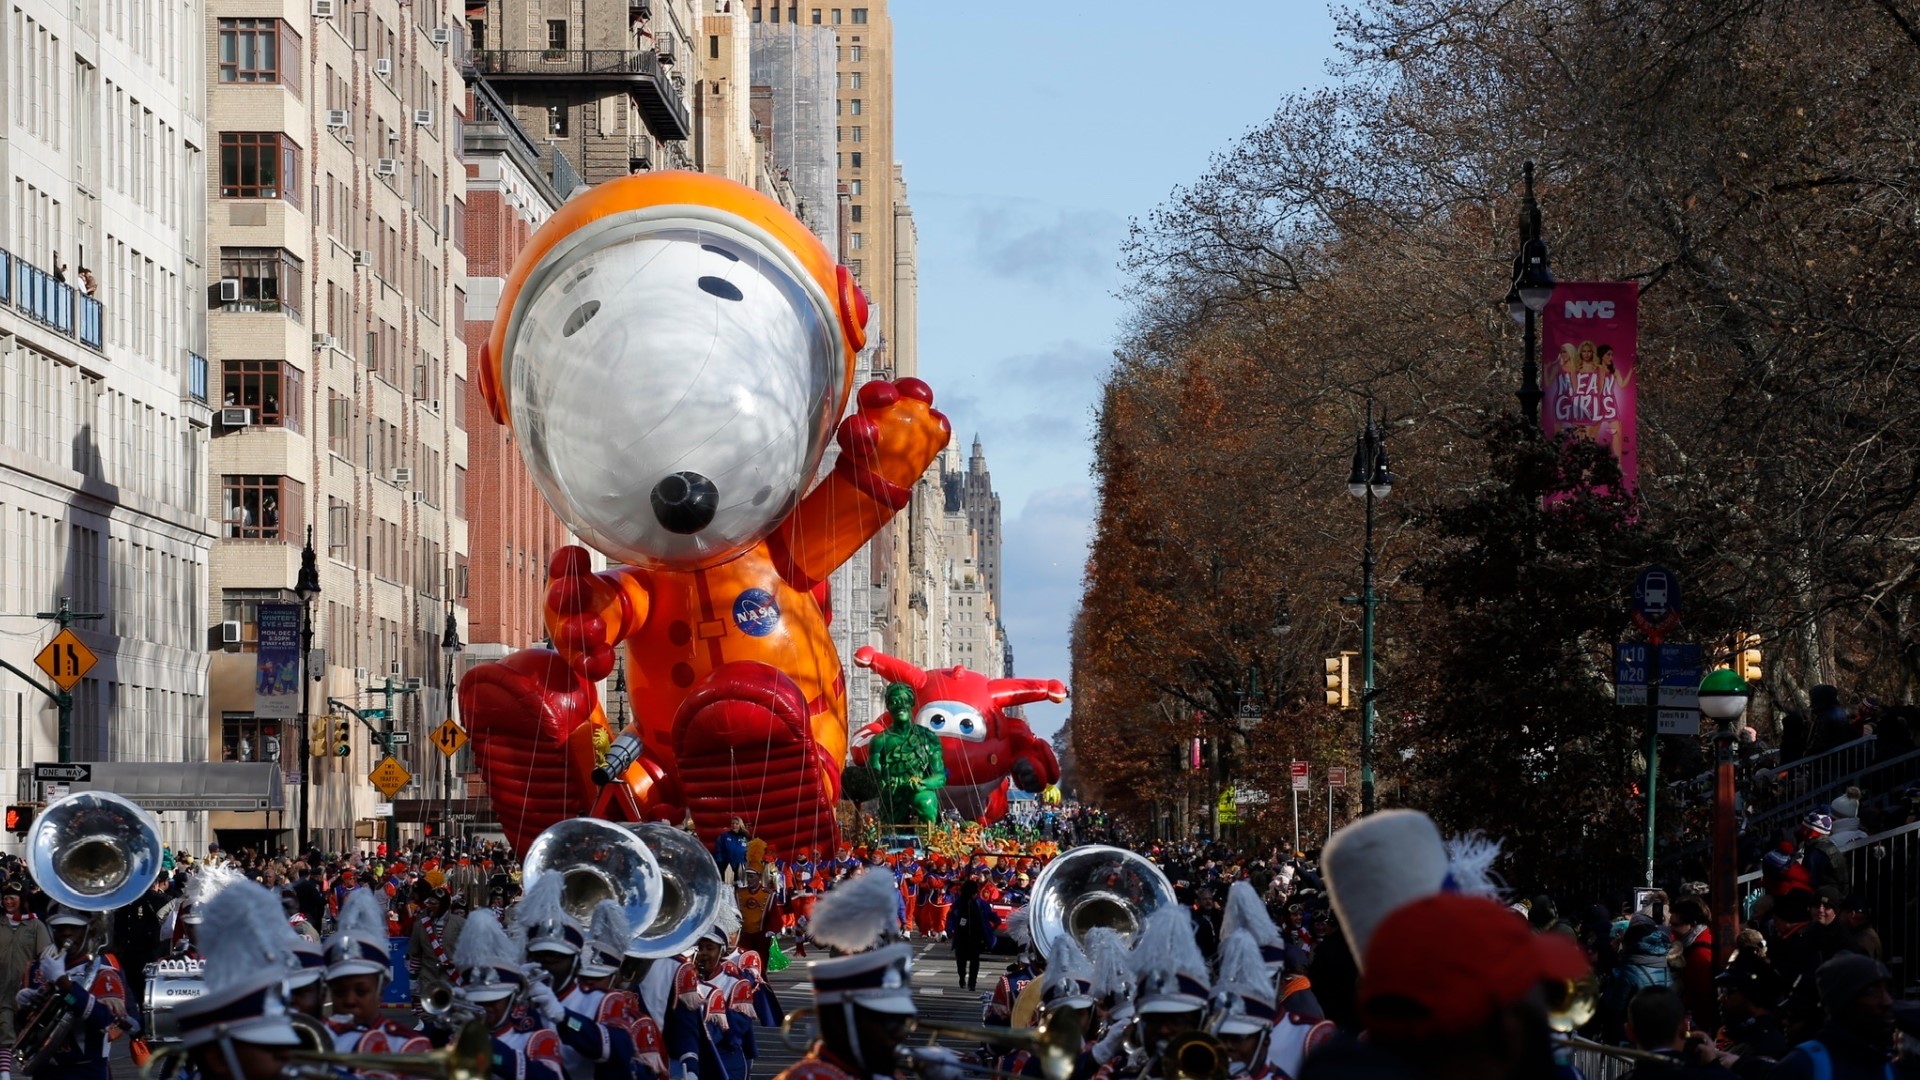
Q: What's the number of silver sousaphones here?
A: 4